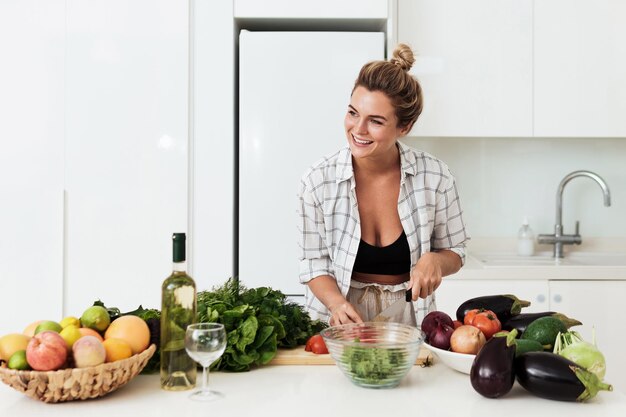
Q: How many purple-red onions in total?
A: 2